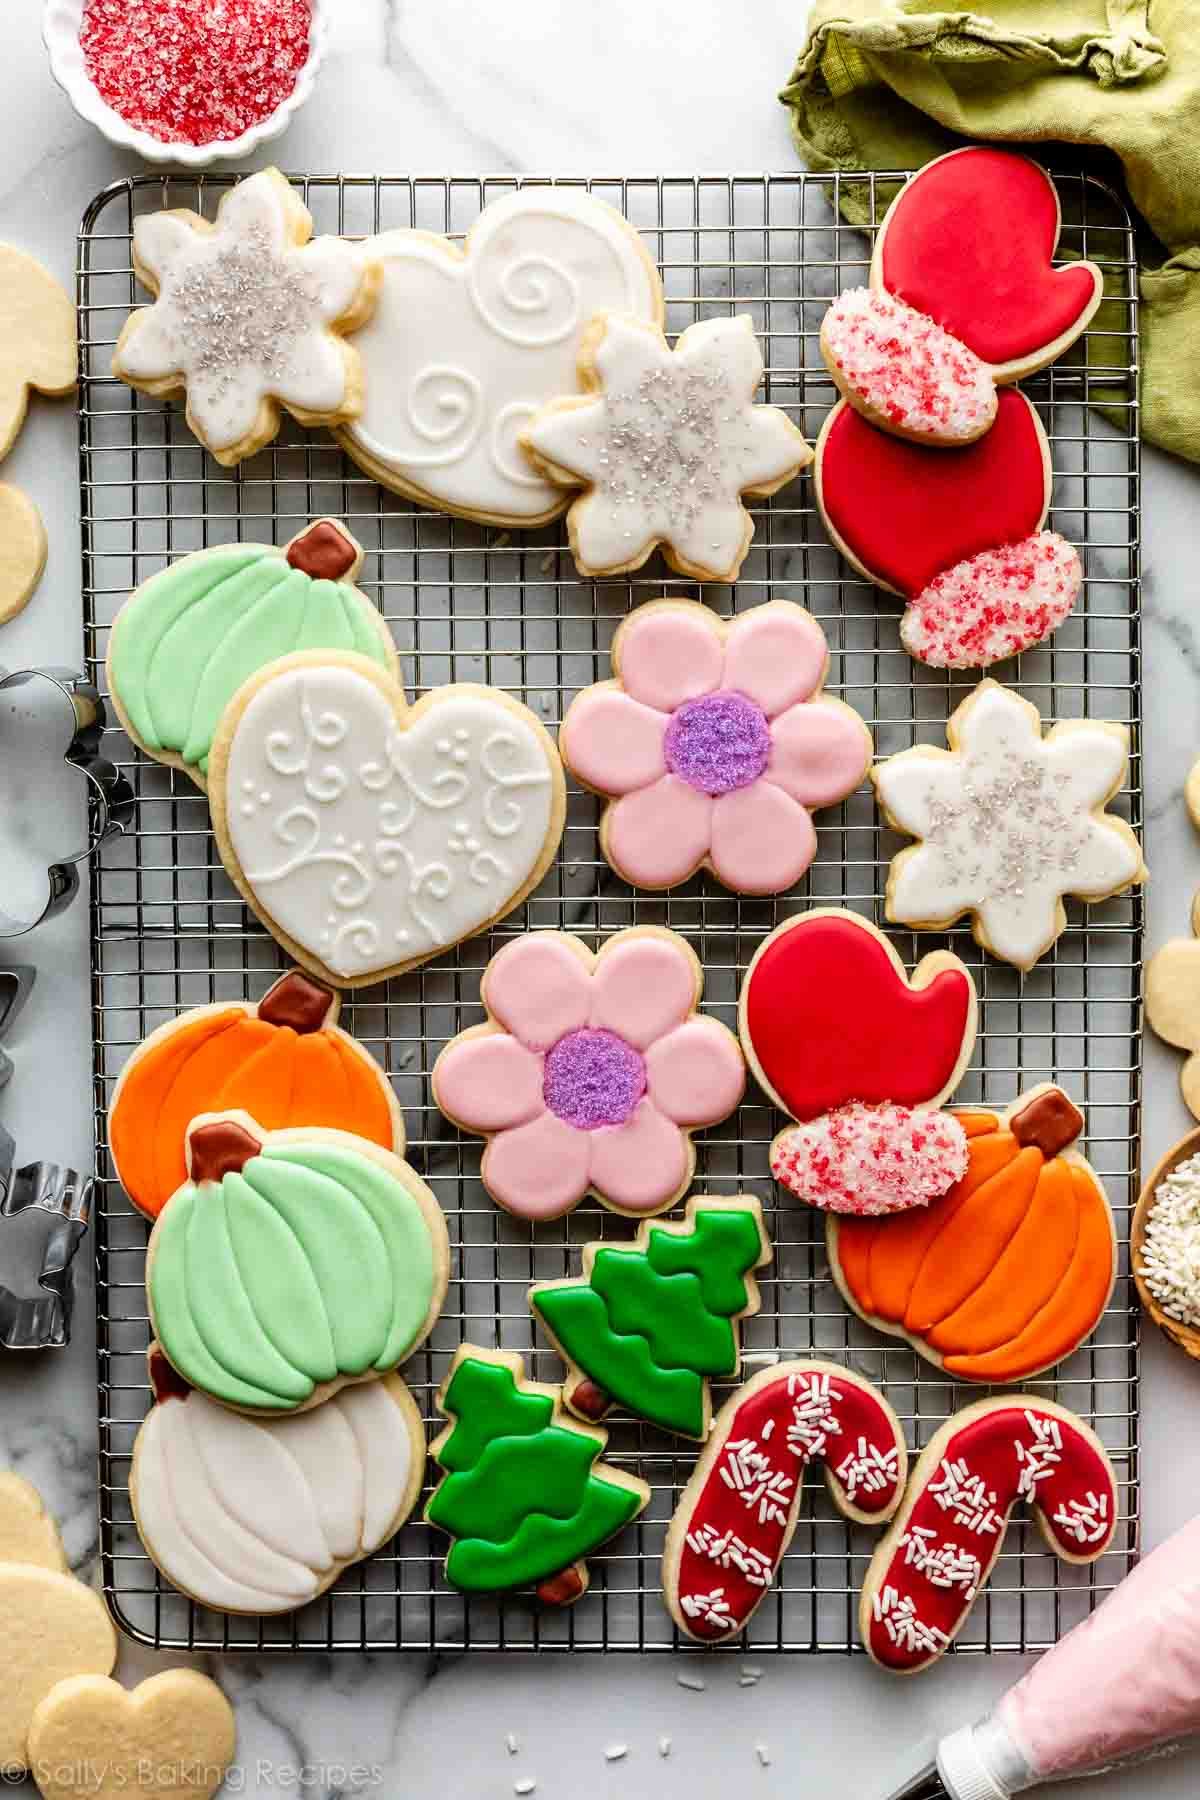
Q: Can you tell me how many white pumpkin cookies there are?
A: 1